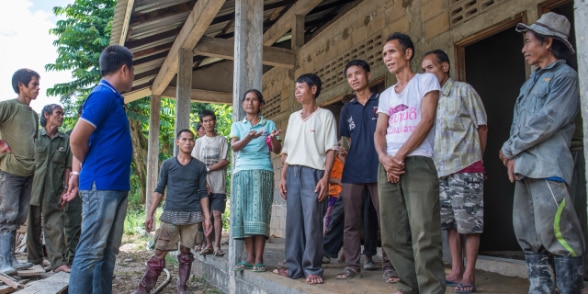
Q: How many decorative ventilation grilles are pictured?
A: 3